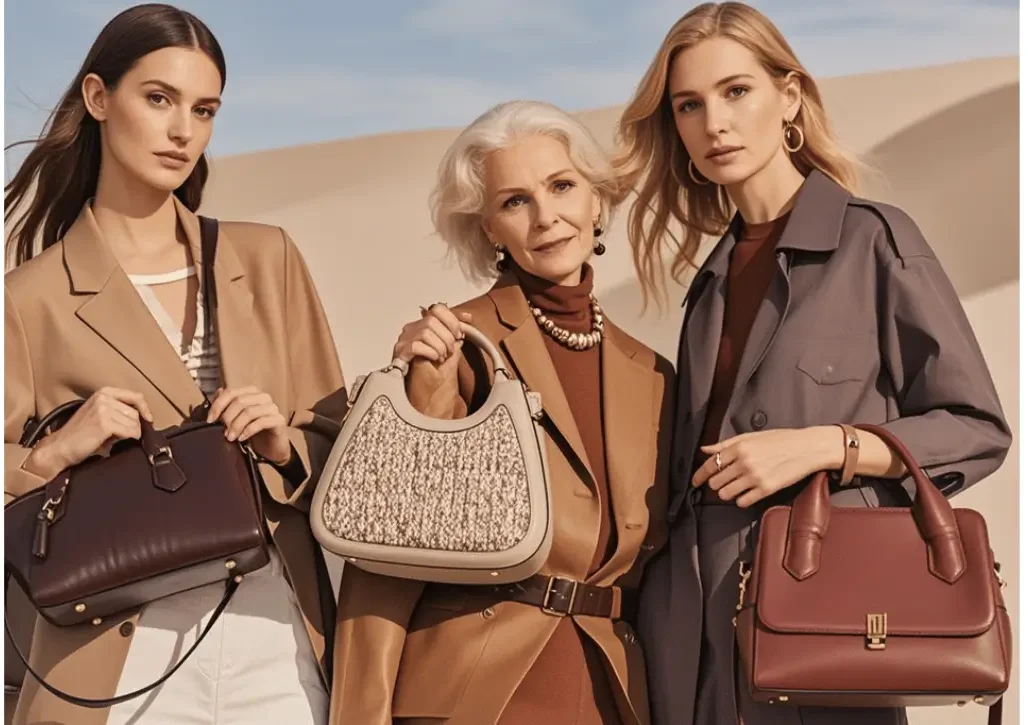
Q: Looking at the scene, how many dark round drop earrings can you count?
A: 2